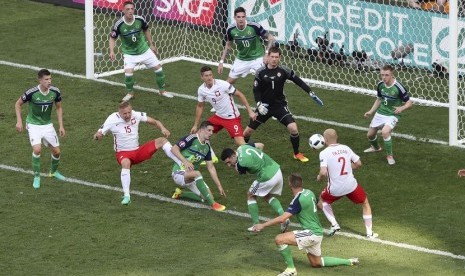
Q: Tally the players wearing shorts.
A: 11